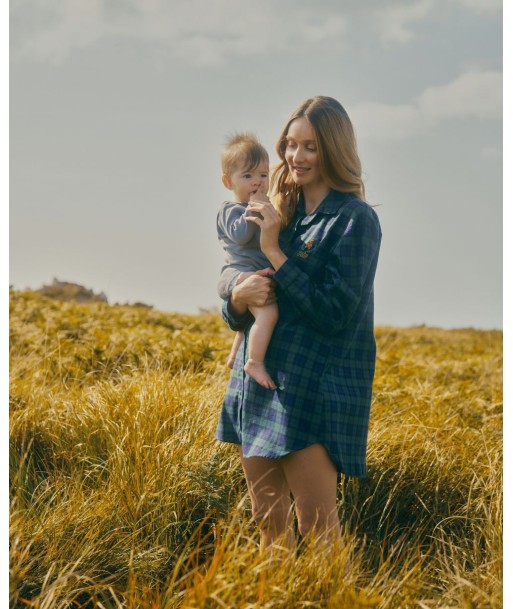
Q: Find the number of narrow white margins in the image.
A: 2